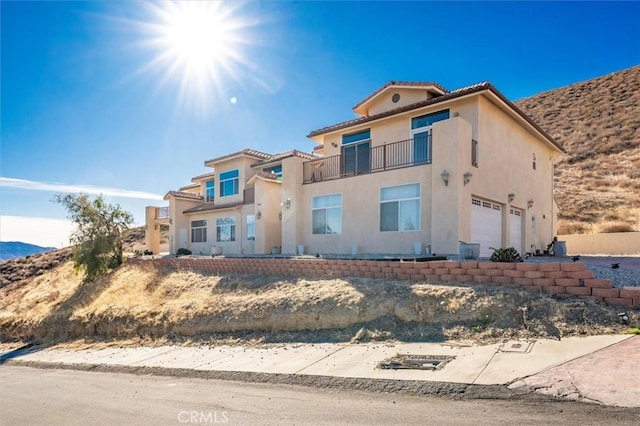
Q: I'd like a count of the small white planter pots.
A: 3